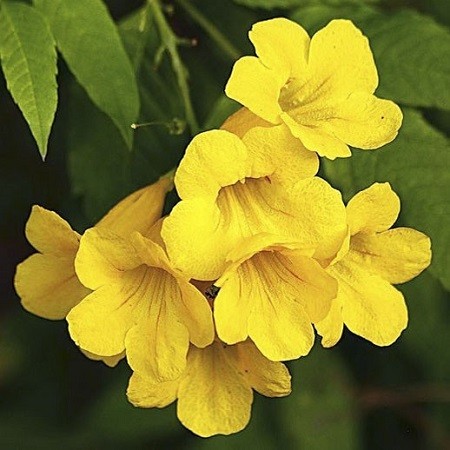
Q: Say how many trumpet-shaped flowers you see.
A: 7